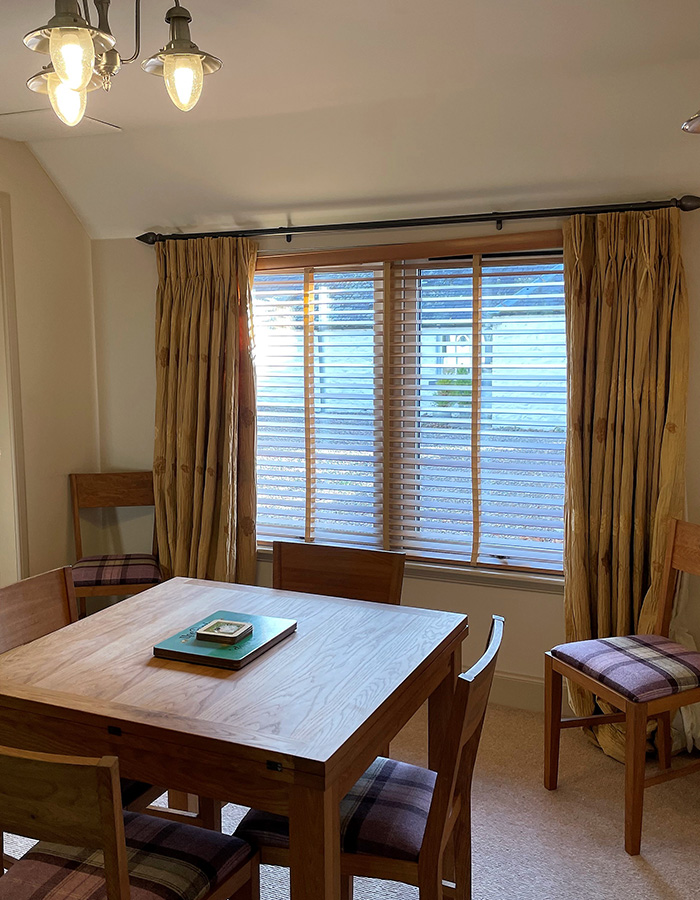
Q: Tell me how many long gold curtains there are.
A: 2